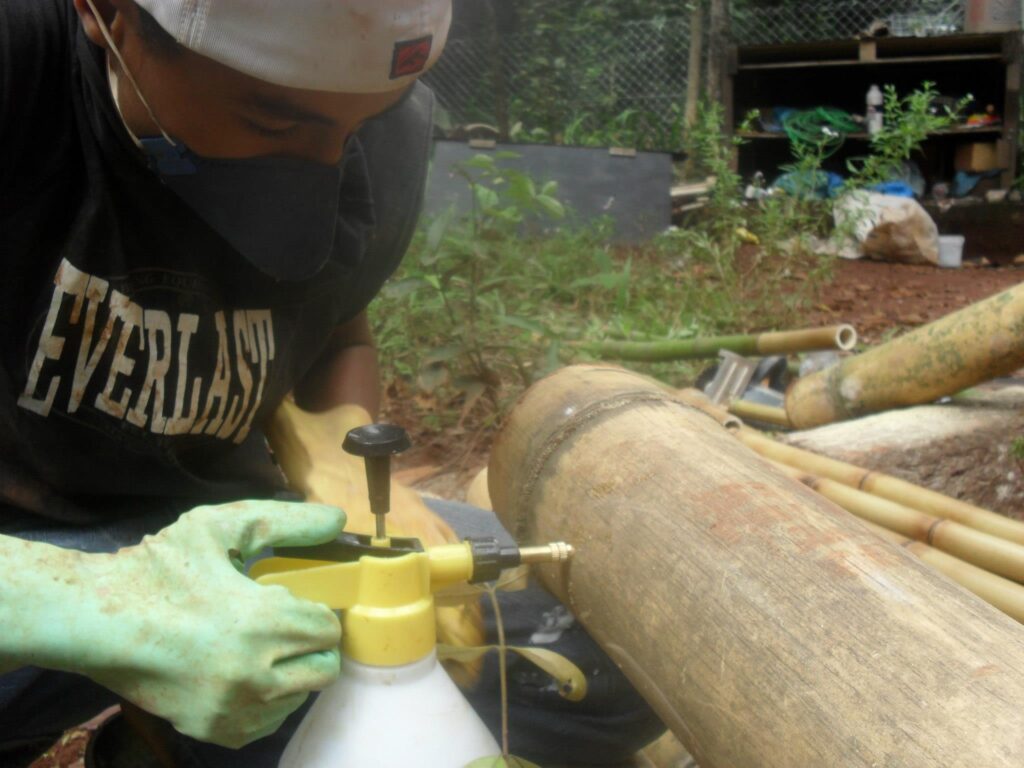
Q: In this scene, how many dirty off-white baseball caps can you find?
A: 1